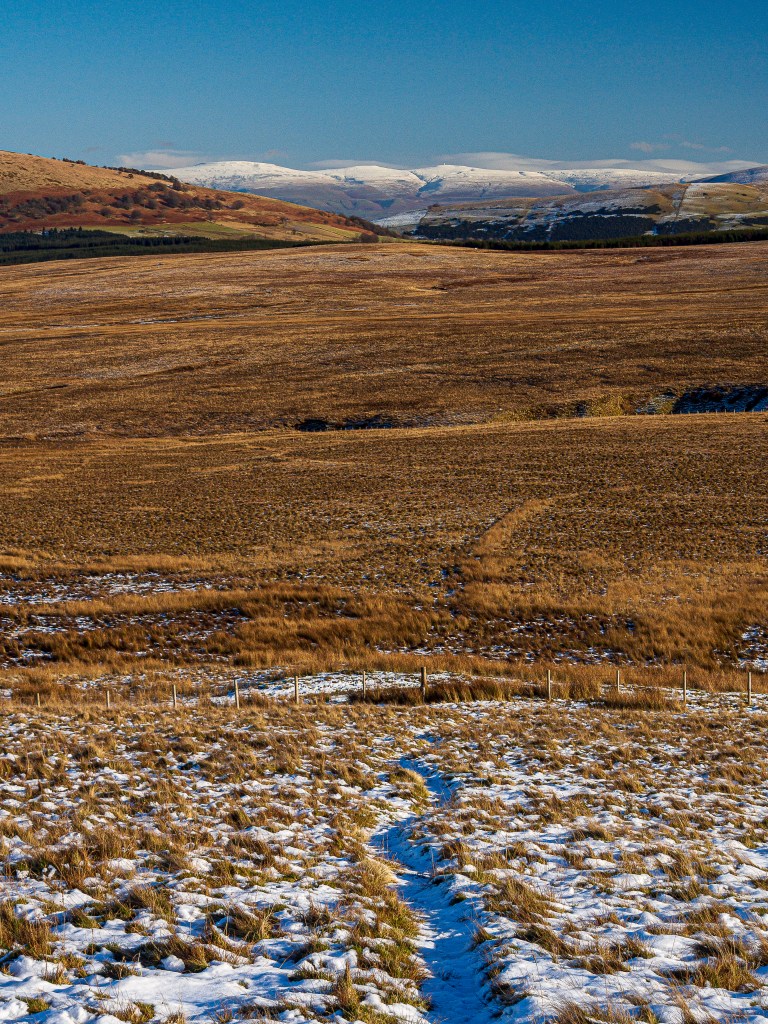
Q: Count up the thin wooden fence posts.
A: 11